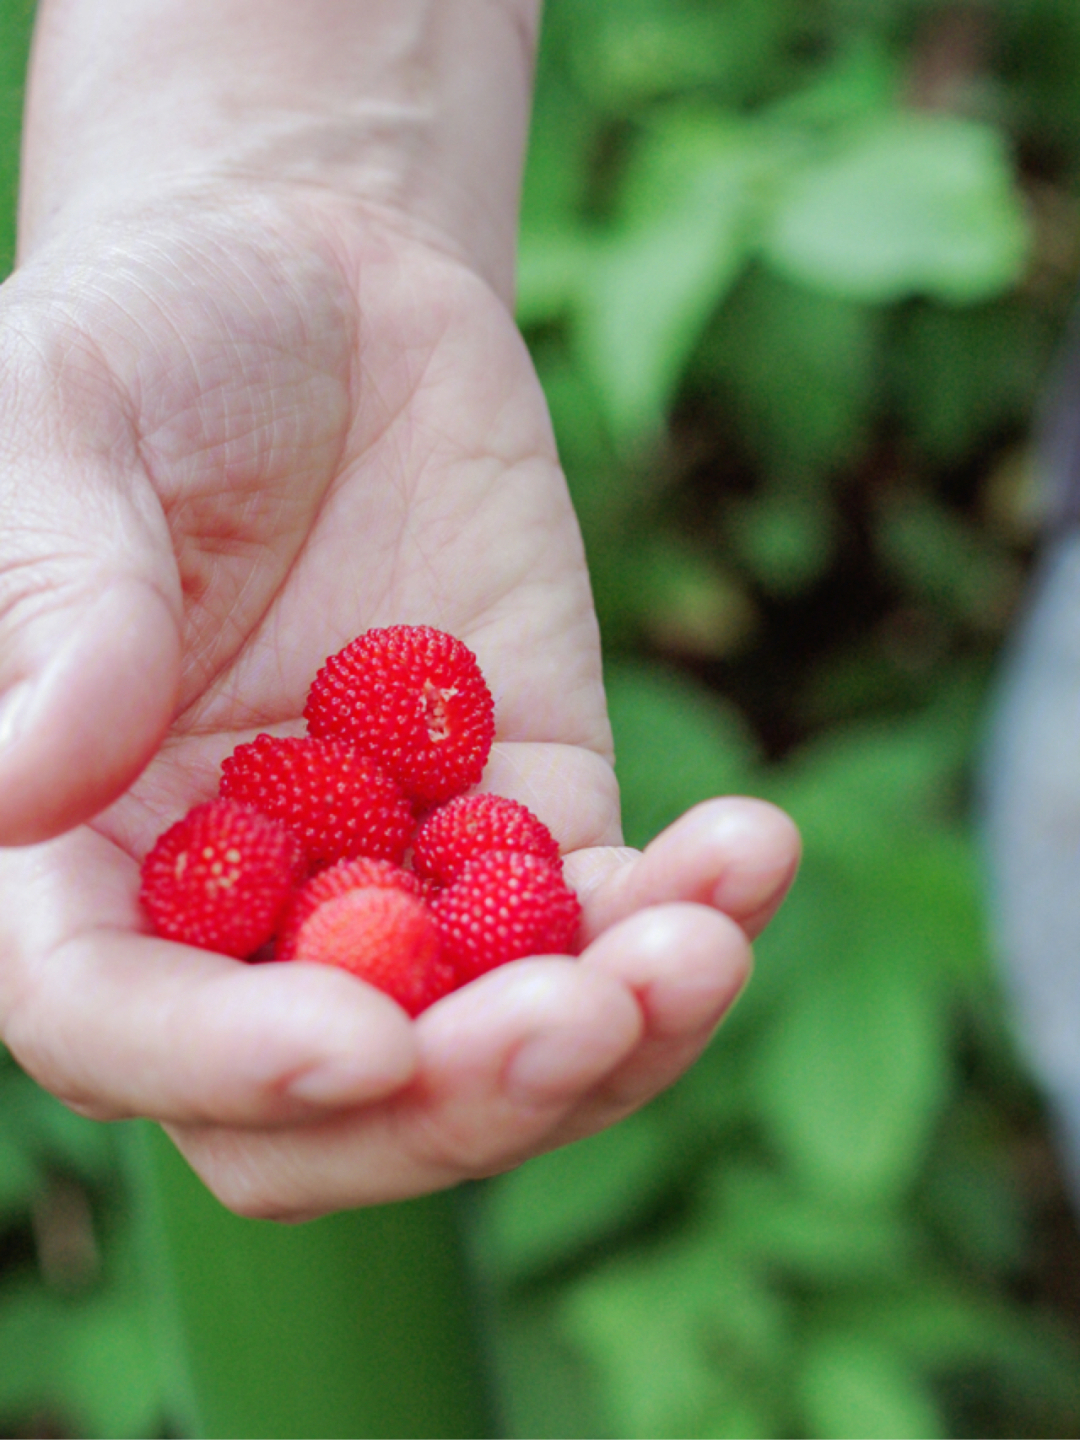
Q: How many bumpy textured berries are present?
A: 7